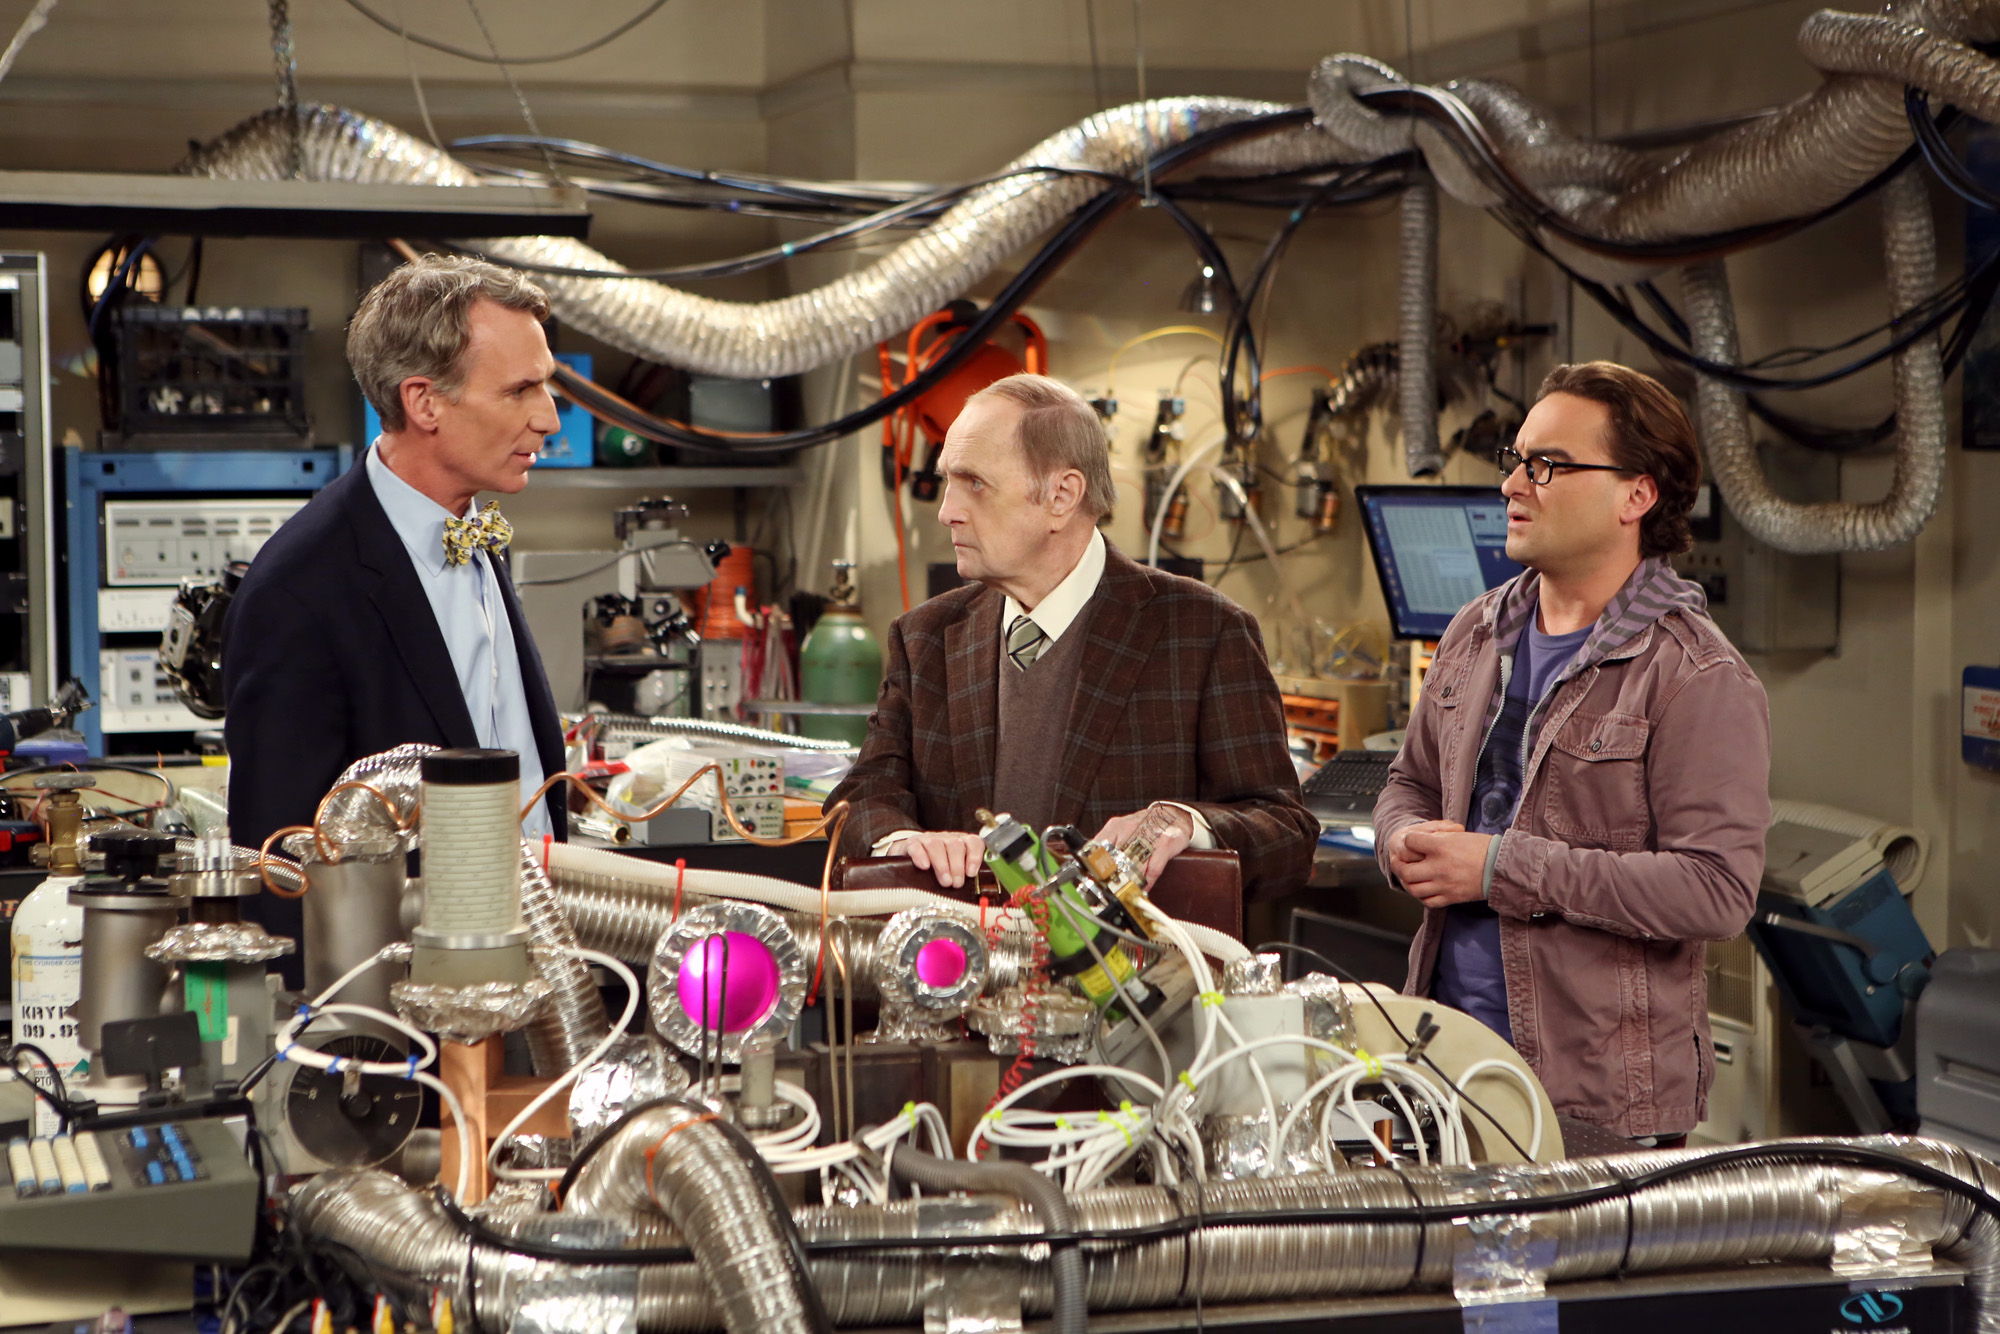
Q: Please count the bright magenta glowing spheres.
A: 2